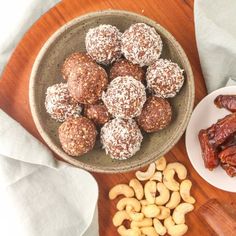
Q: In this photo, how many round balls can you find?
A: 12